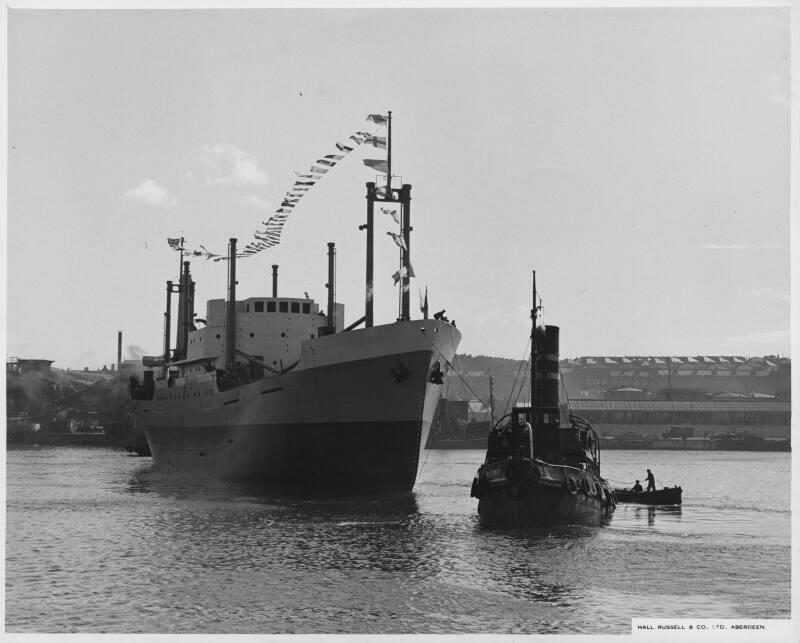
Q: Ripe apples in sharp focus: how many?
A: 0